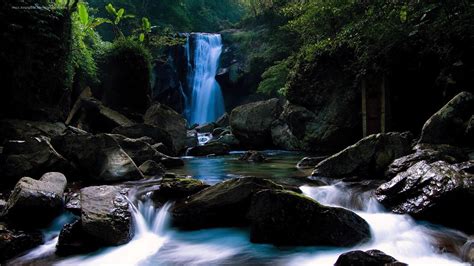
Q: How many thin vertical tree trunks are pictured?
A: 2